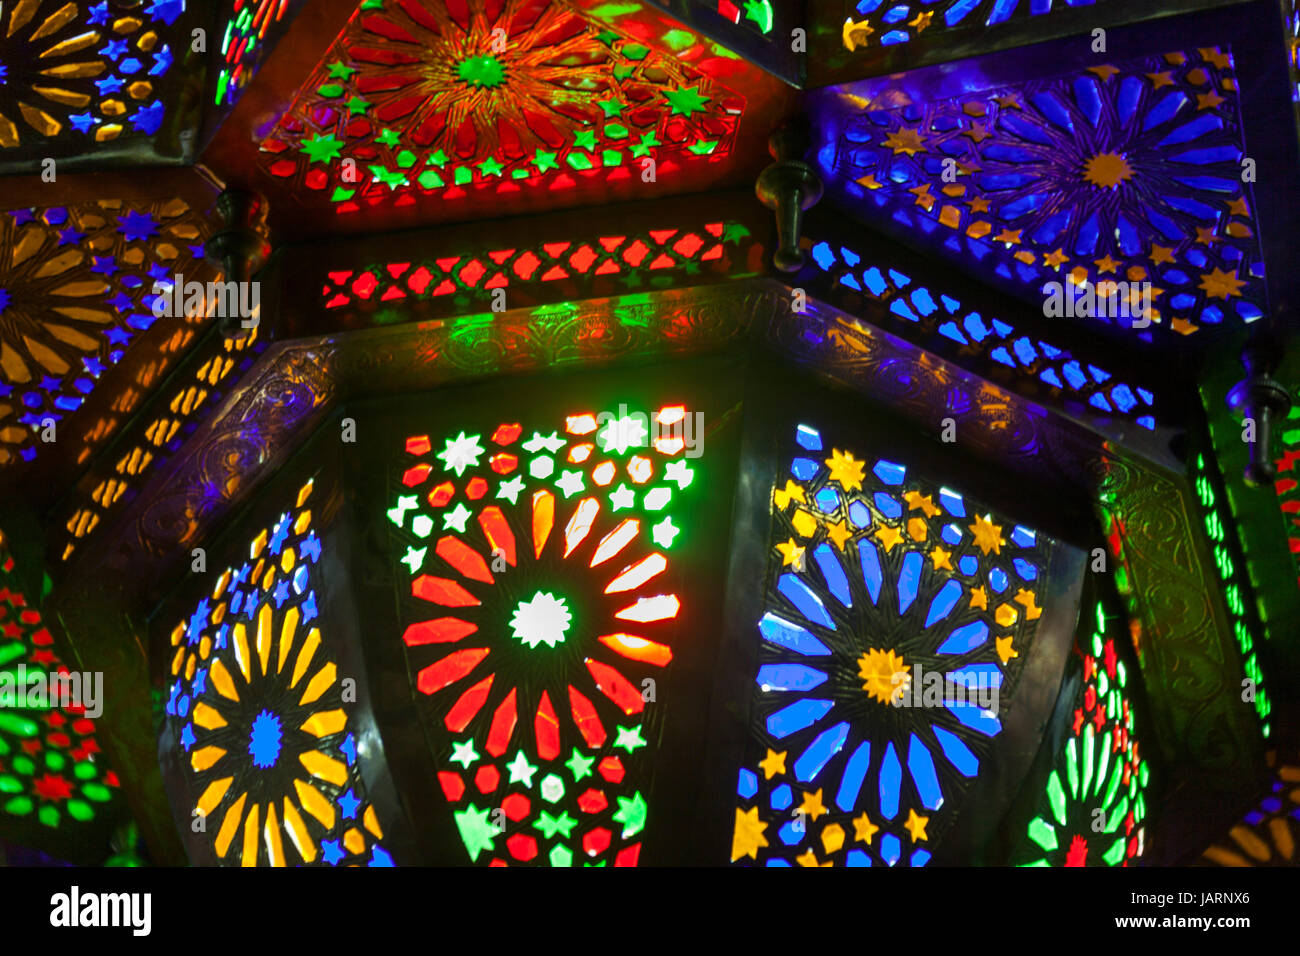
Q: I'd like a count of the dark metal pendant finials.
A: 3